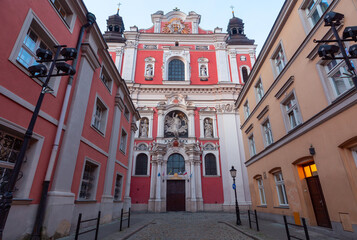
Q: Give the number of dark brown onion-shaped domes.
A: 2